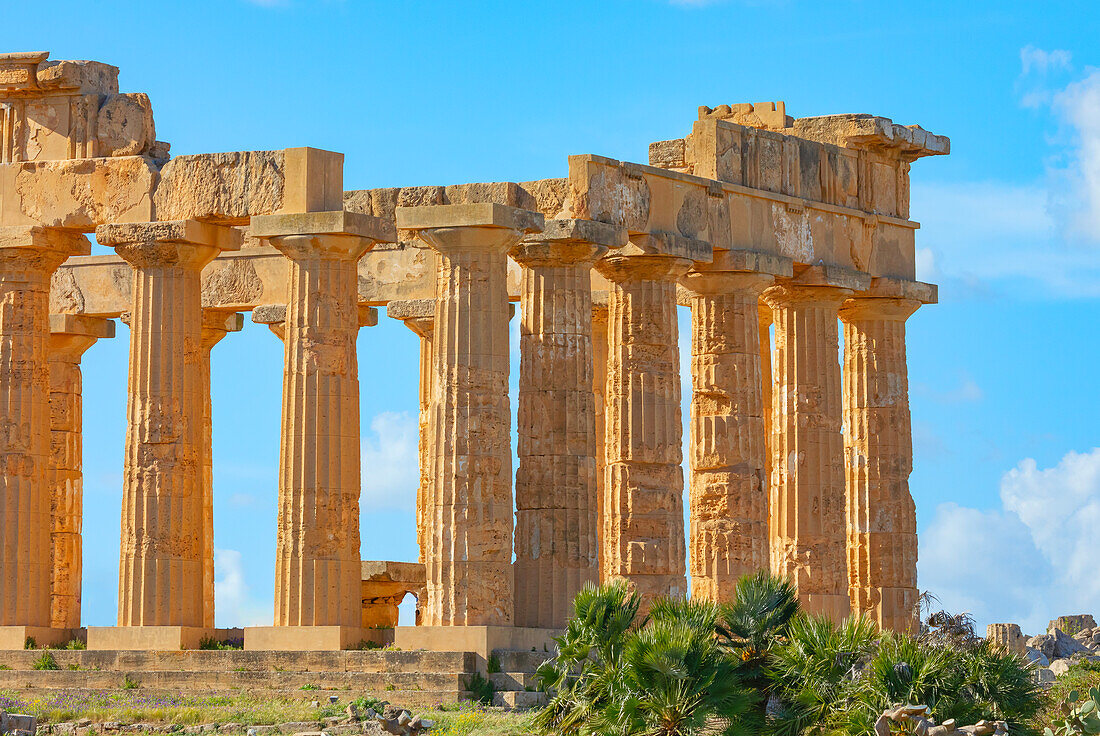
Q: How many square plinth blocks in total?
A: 4